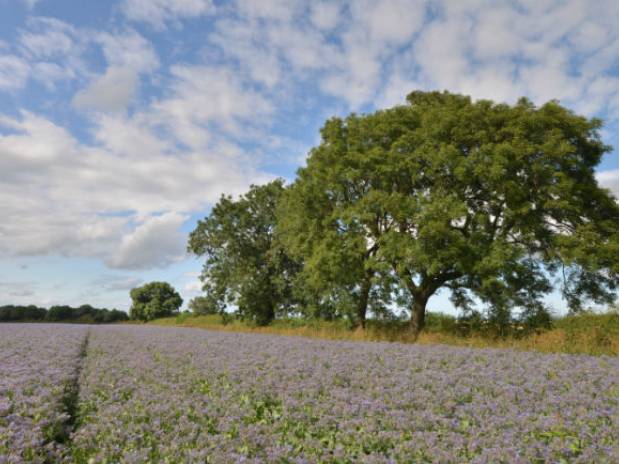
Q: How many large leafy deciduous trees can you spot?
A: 3